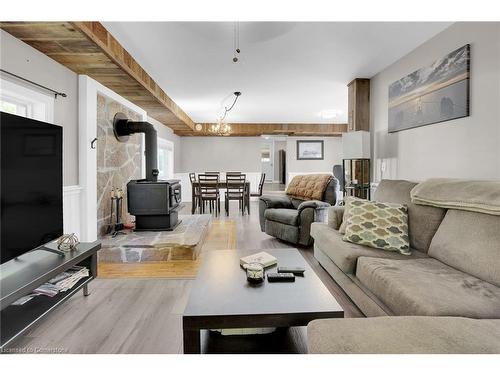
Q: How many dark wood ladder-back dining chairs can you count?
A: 6